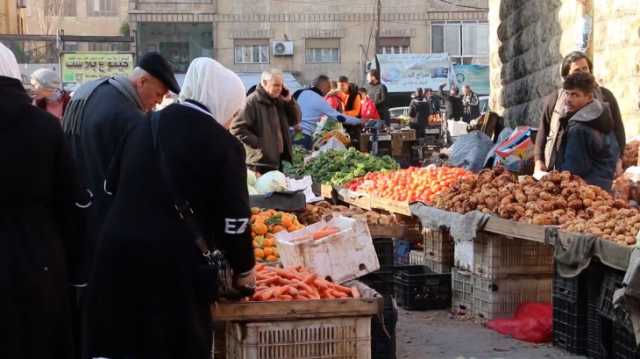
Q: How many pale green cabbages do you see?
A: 2